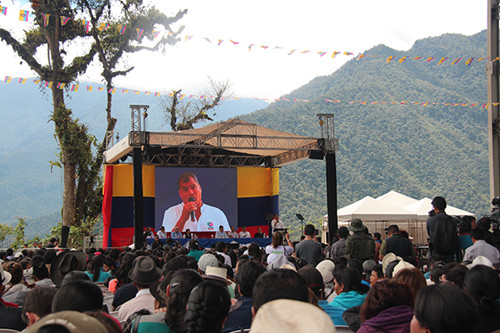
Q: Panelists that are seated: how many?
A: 8